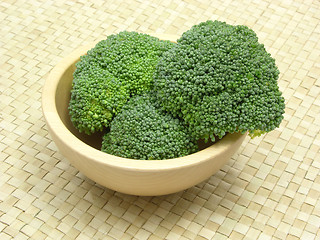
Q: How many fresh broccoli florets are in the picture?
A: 3